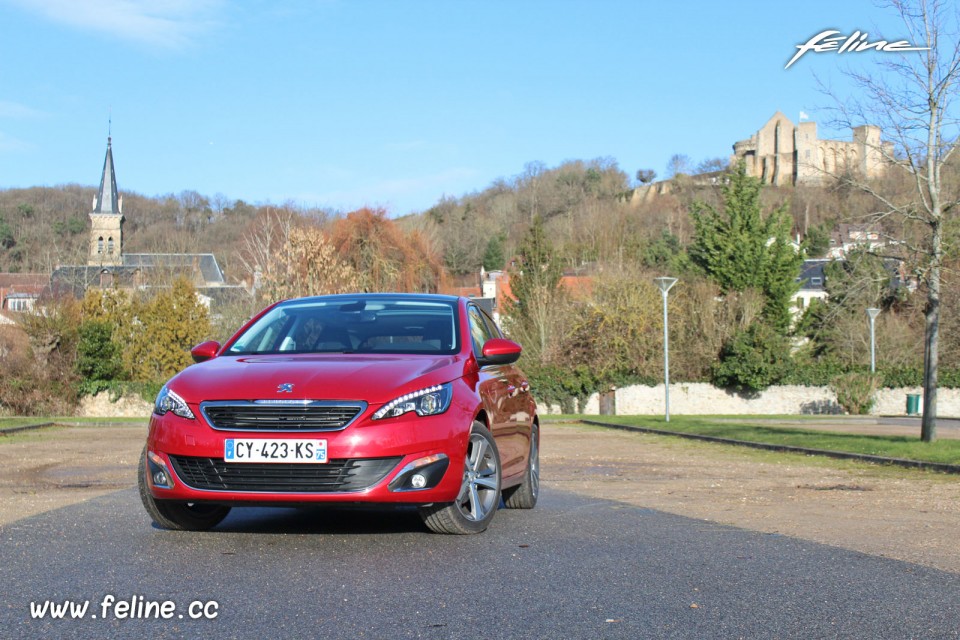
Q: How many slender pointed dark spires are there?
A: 1